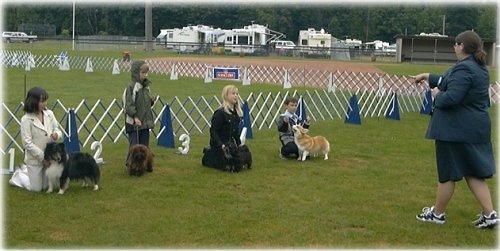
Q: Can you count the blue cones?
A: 7